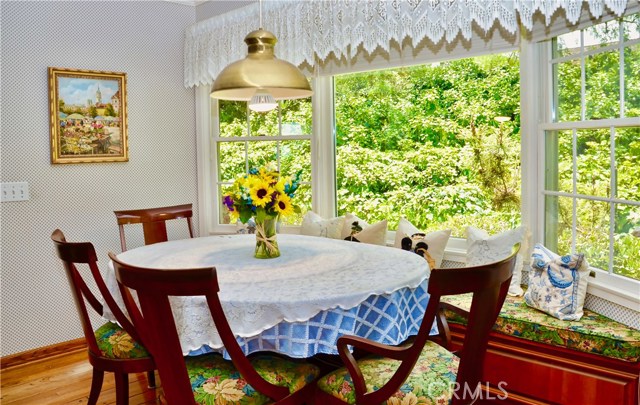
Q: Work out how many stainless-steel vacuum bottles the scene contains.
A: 0